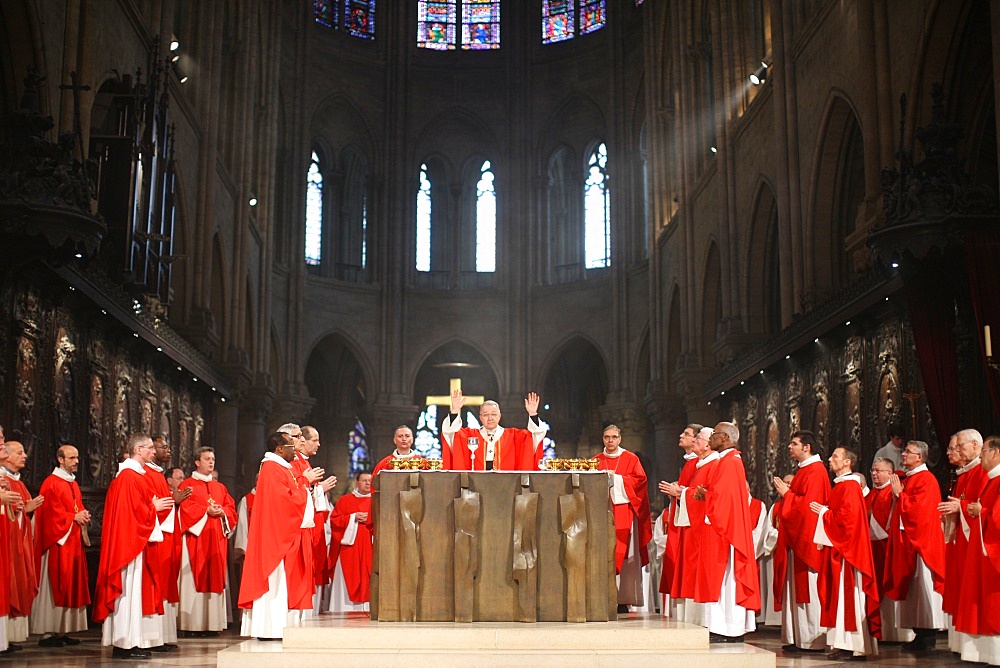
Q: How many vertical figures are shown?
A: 4